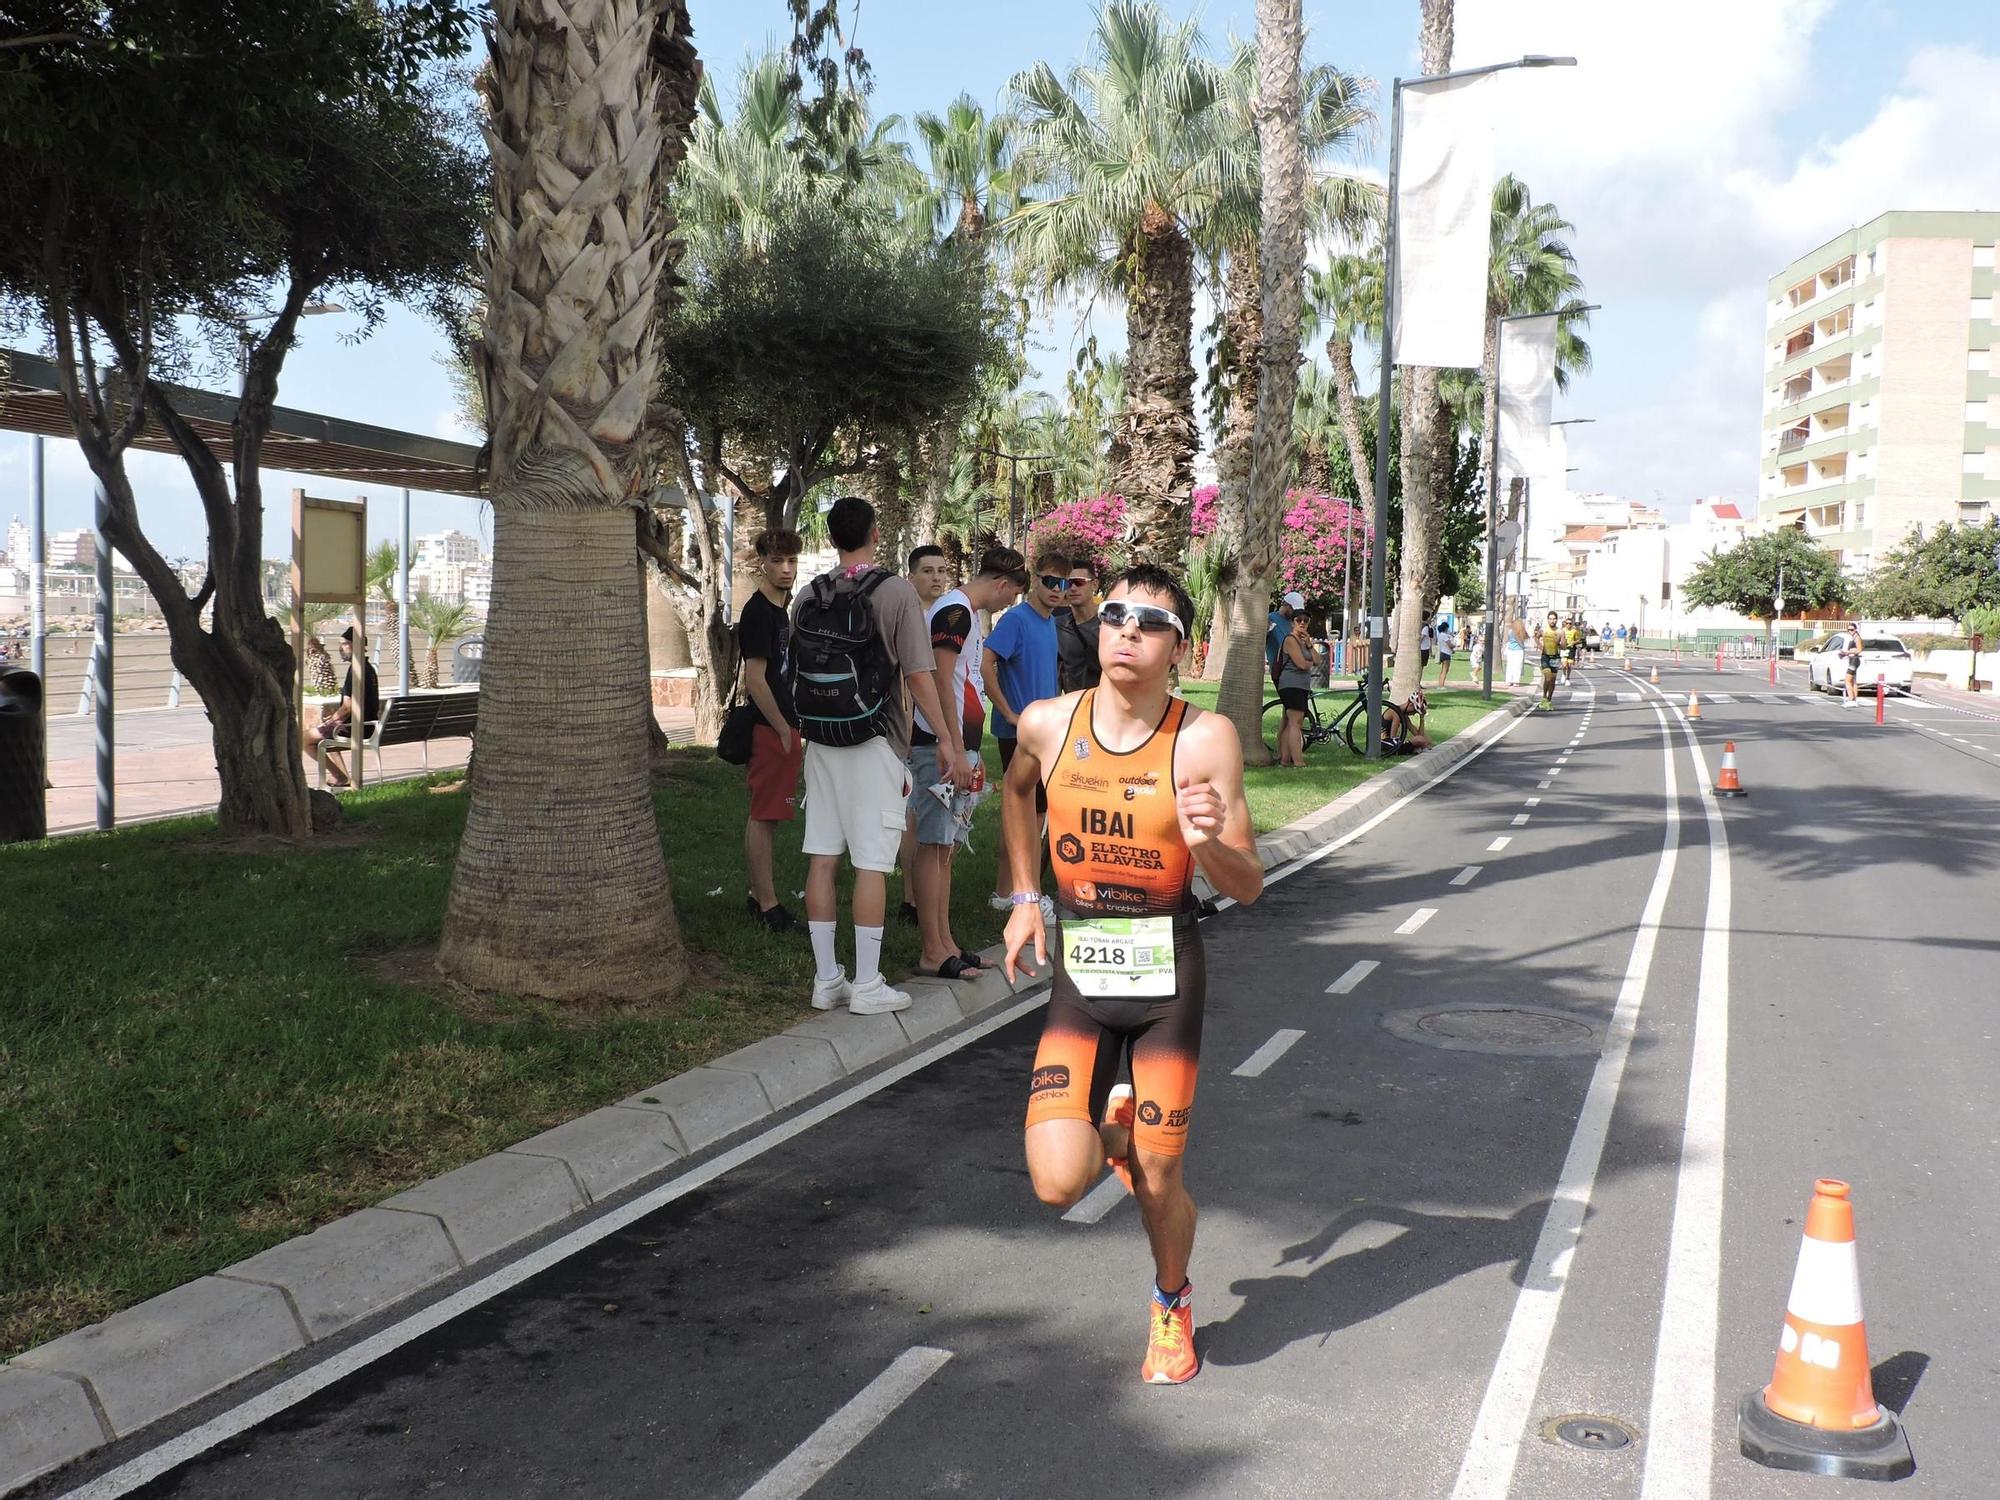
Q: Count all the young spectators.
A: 6